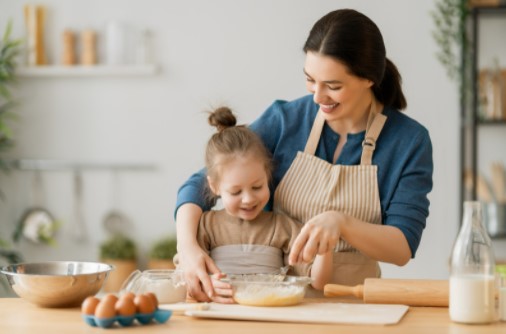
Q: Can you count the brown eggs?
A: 7